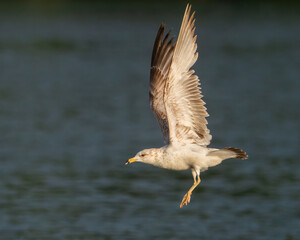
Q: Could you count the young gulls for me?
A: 1